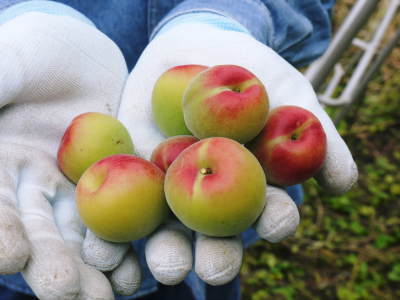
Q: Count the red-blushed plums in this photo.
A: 7